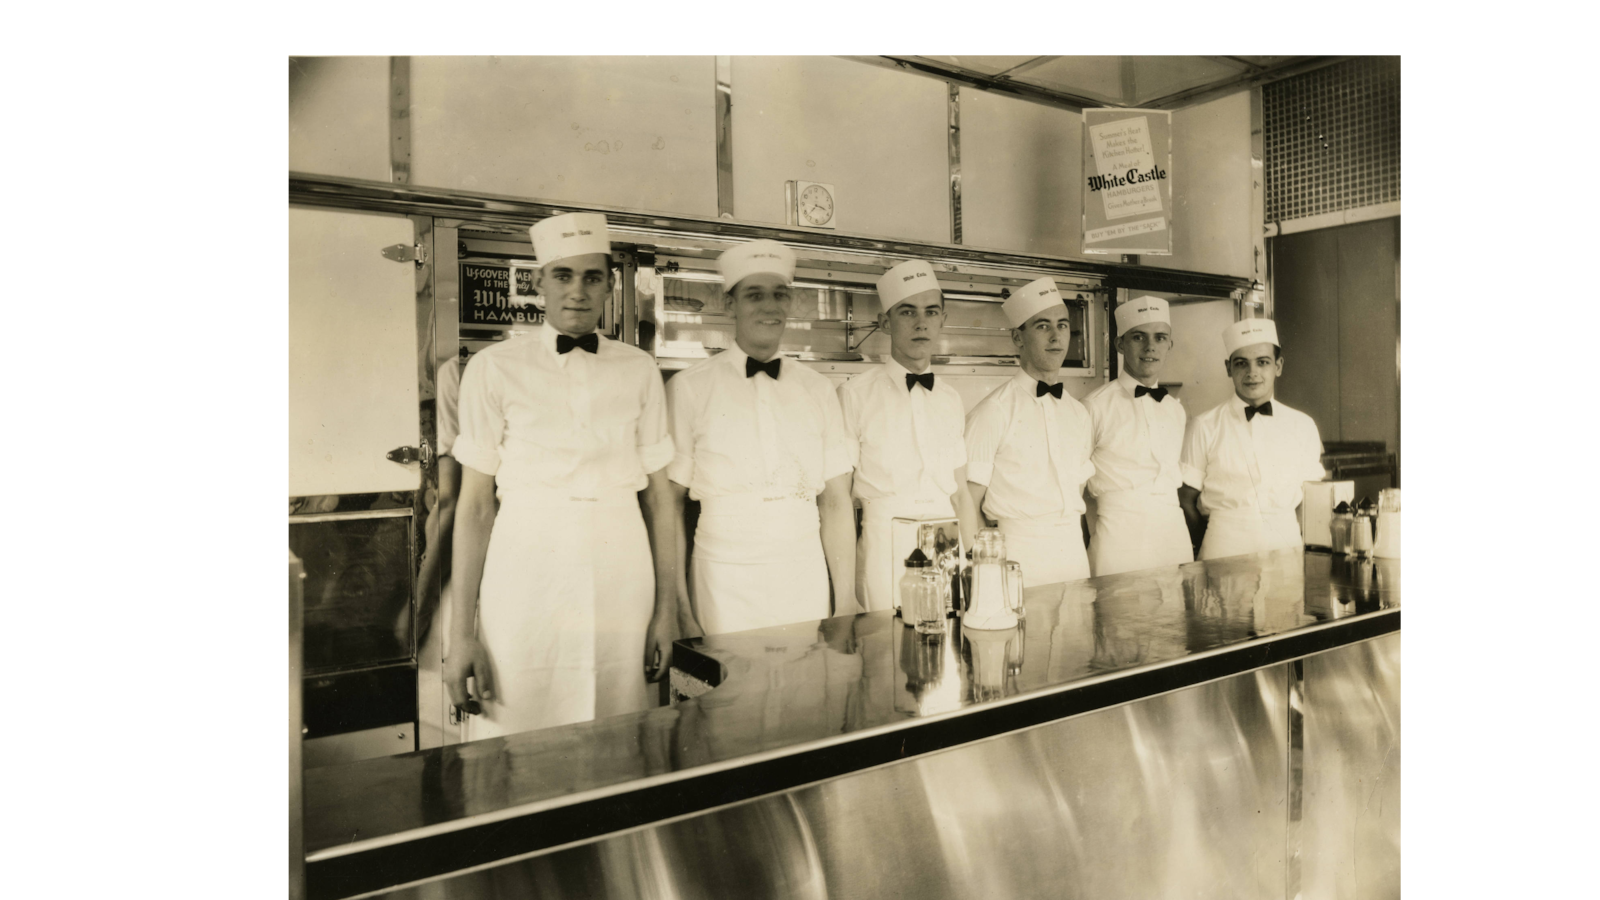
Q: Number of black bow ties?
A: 6